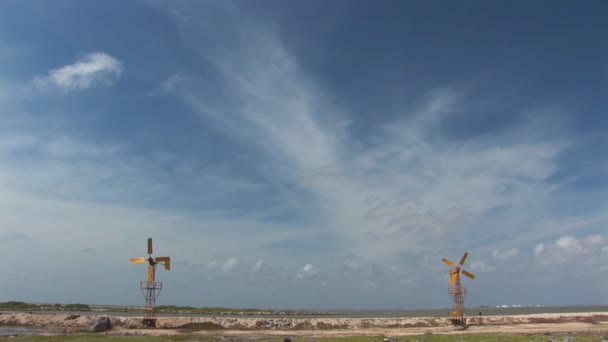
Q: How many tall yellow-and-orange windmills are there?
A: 2